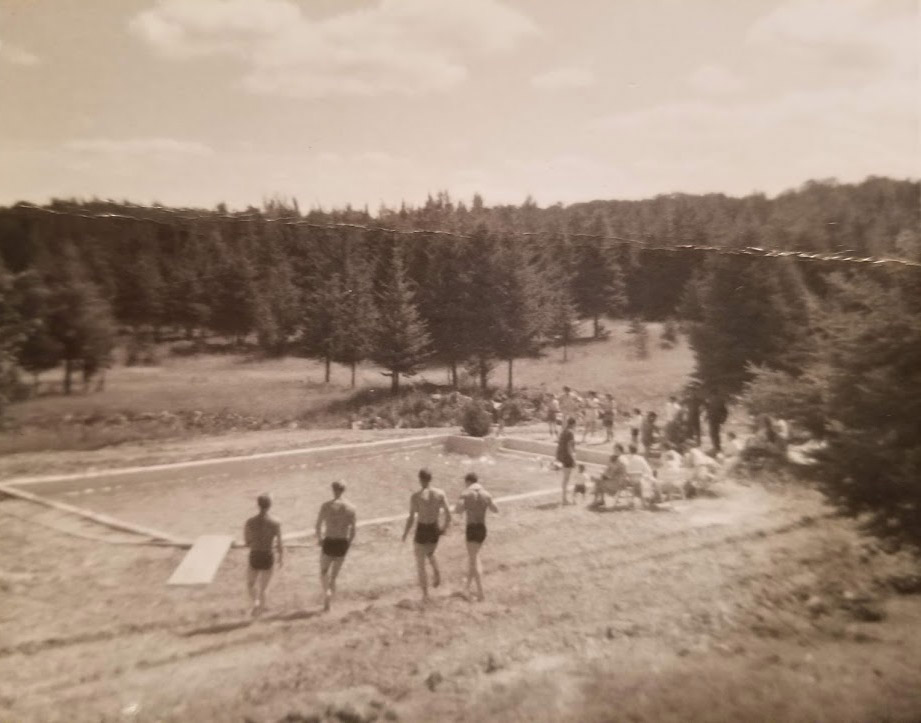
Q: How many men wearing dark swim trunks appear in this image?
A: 4